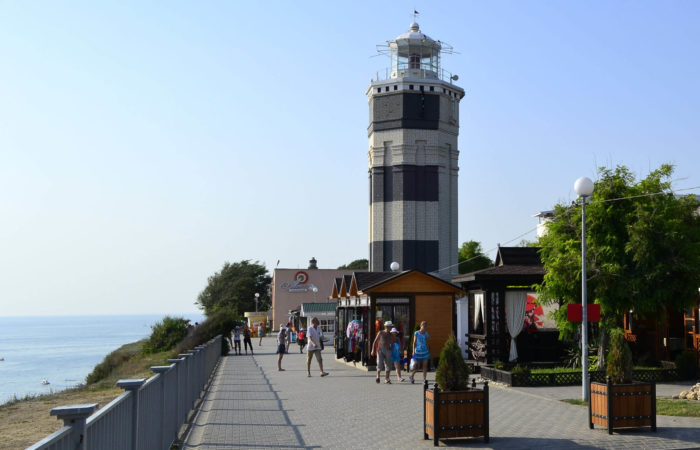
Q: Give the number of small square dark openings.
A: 9